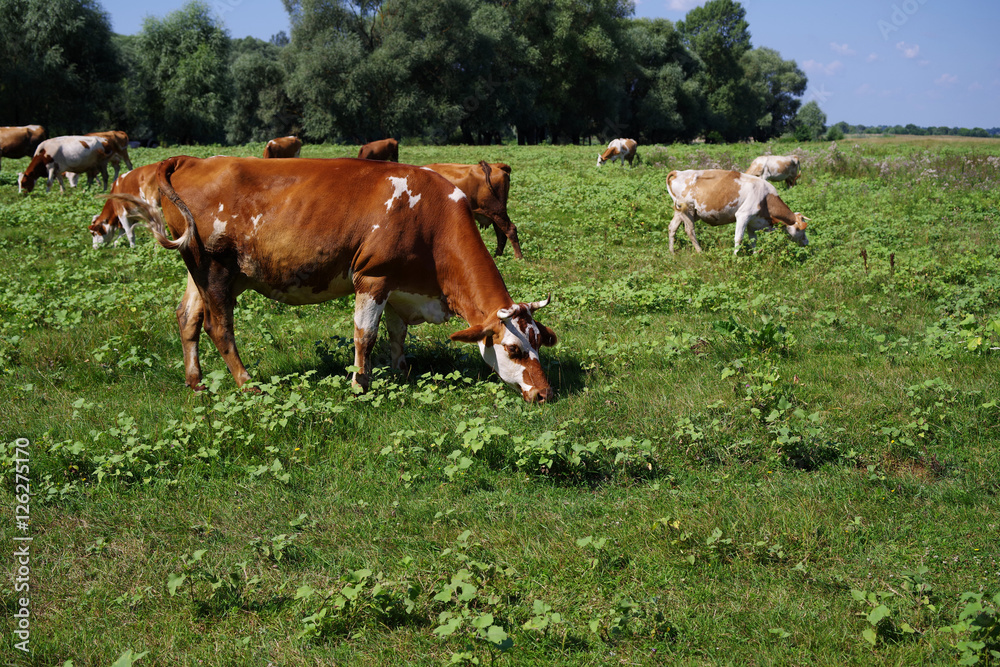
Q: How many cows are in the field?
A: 11